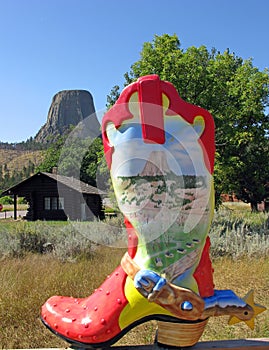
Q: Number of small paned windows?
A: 3